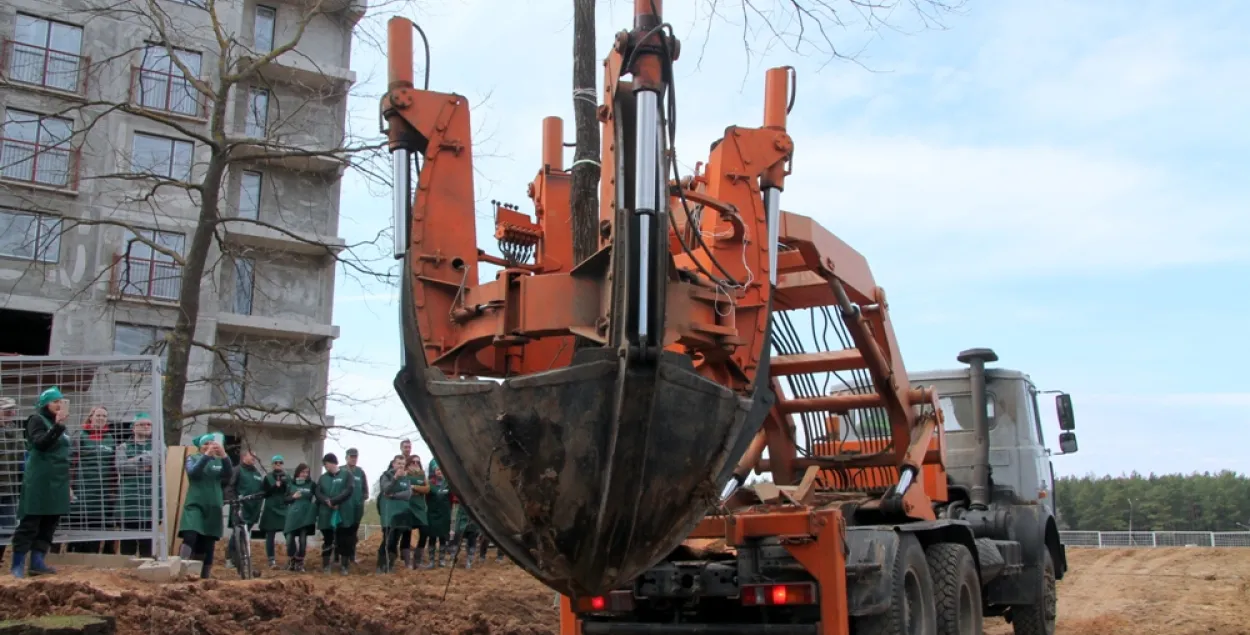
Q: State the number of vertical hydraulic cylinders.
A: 4